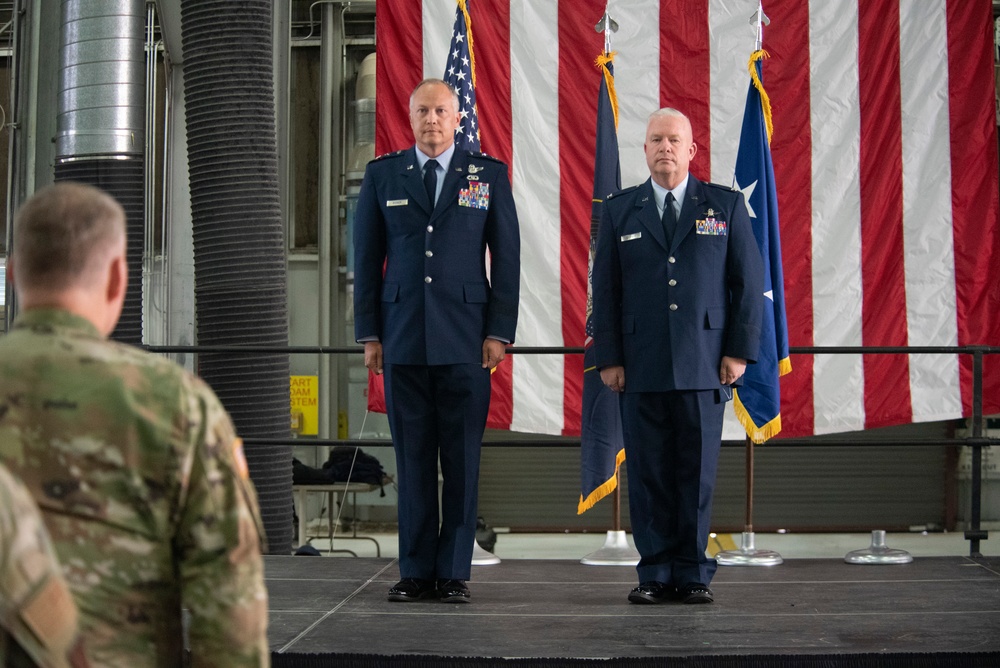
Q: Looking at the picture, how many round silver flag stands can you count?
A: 4